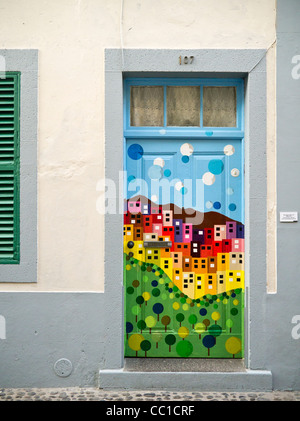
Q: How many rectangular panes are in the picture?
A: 3